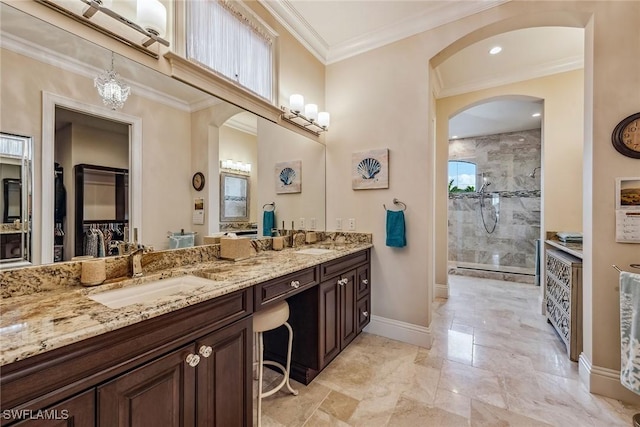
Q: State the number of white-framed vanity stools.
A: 1